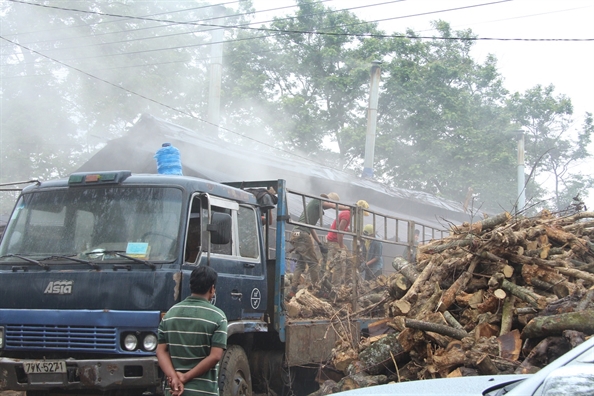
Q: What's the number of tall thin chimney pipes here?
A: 3